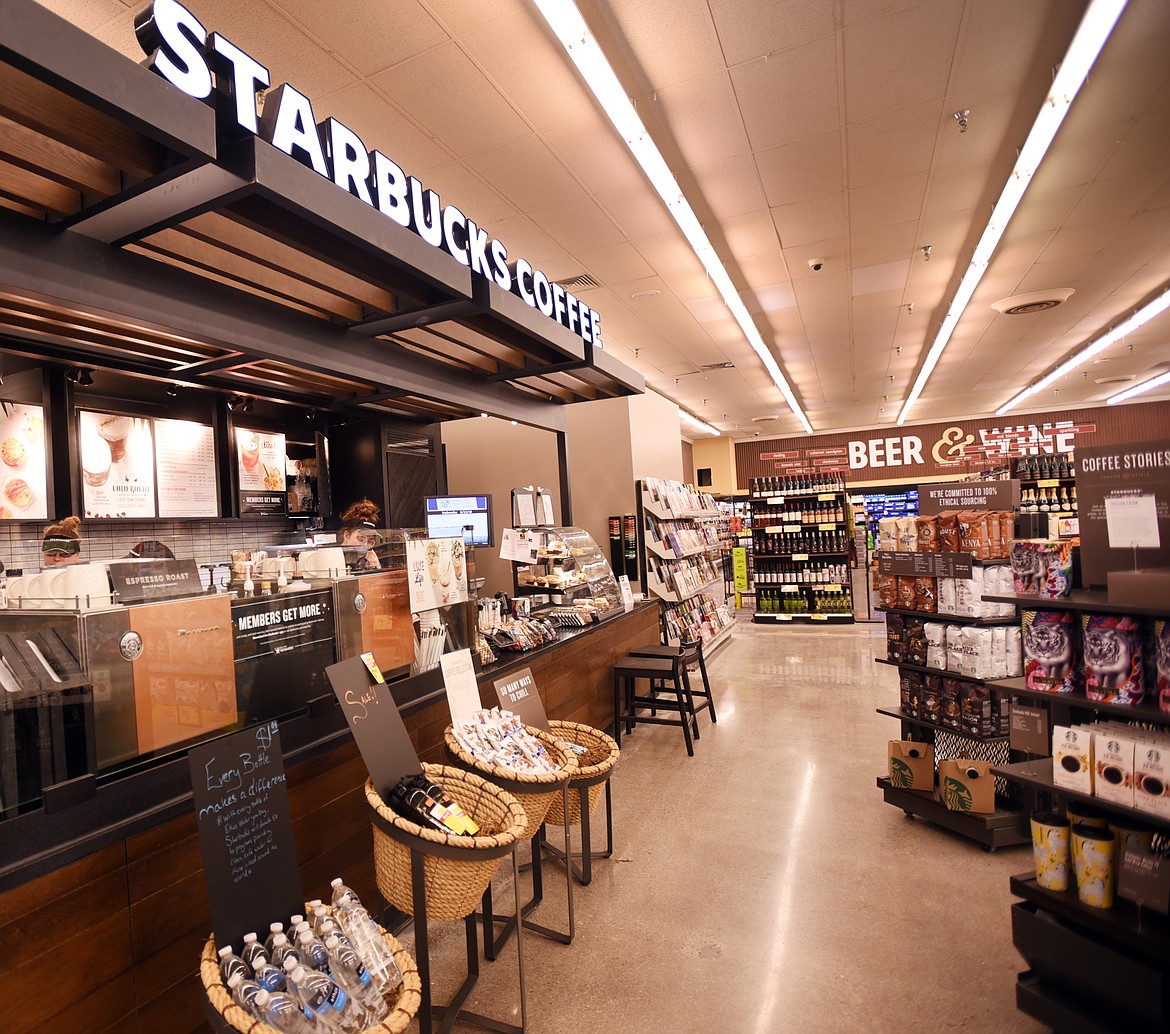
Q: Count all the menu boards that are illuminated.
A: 4